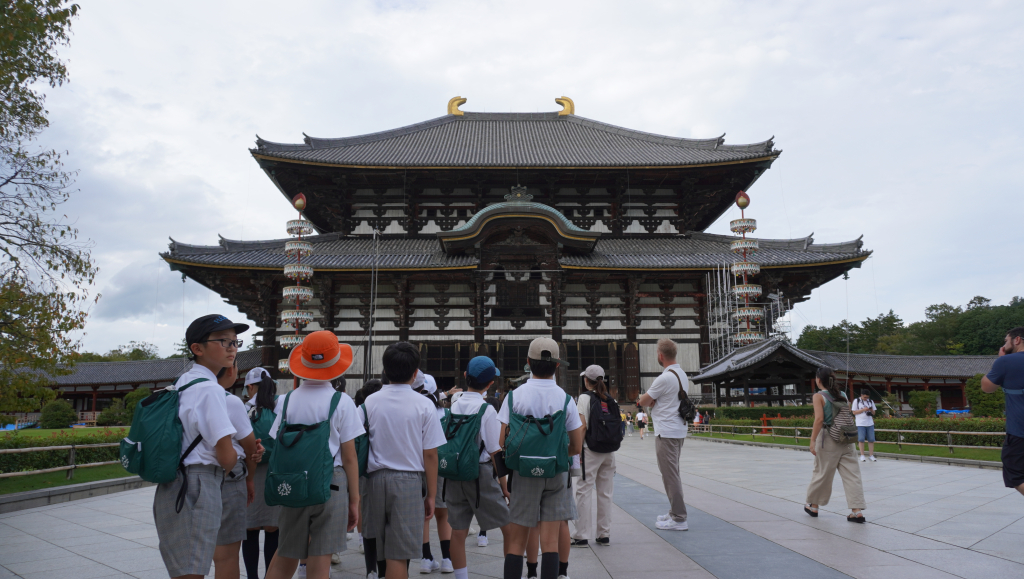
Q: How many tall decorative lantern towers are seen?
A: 2